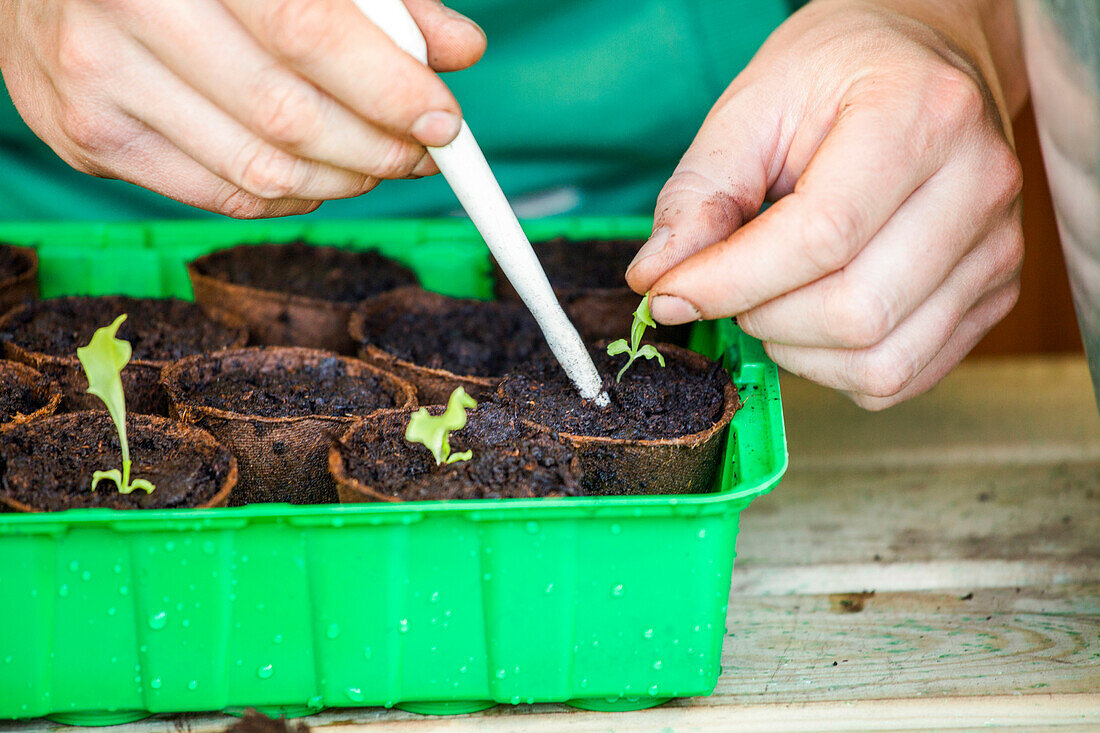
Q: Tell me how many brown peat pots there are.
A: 10